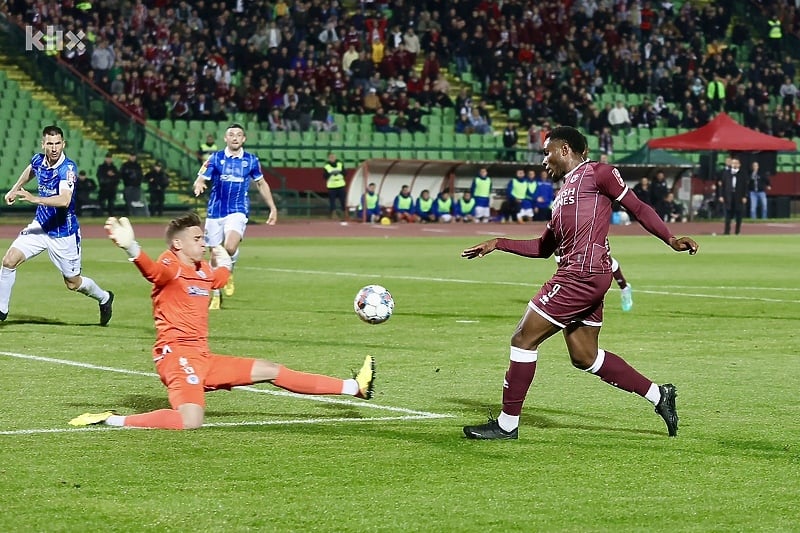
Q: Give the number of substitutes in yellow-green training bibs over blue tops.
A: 8